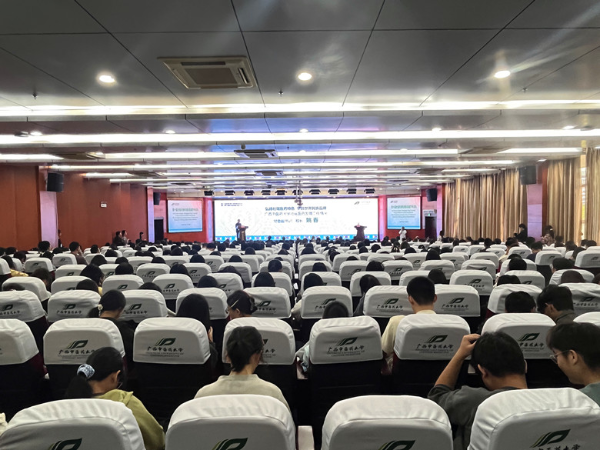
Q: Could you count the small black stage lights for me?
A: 10